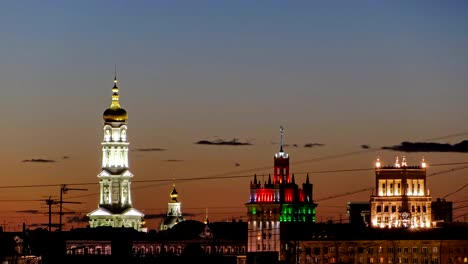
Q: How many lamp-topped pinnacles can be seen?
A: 4